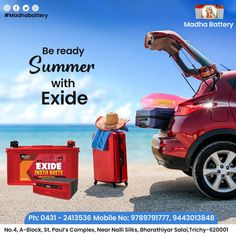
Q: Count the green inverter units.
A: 0